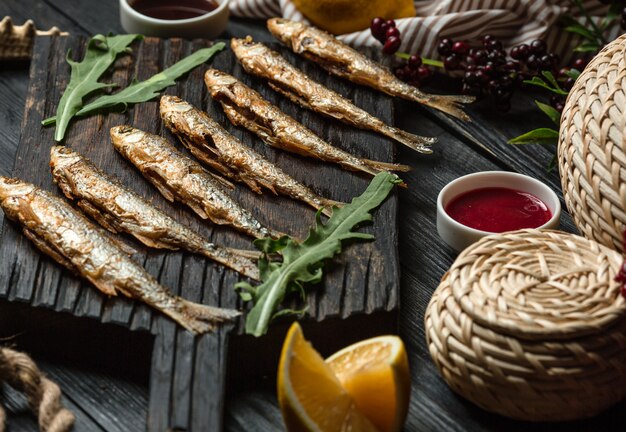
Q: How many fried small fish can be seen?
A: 7